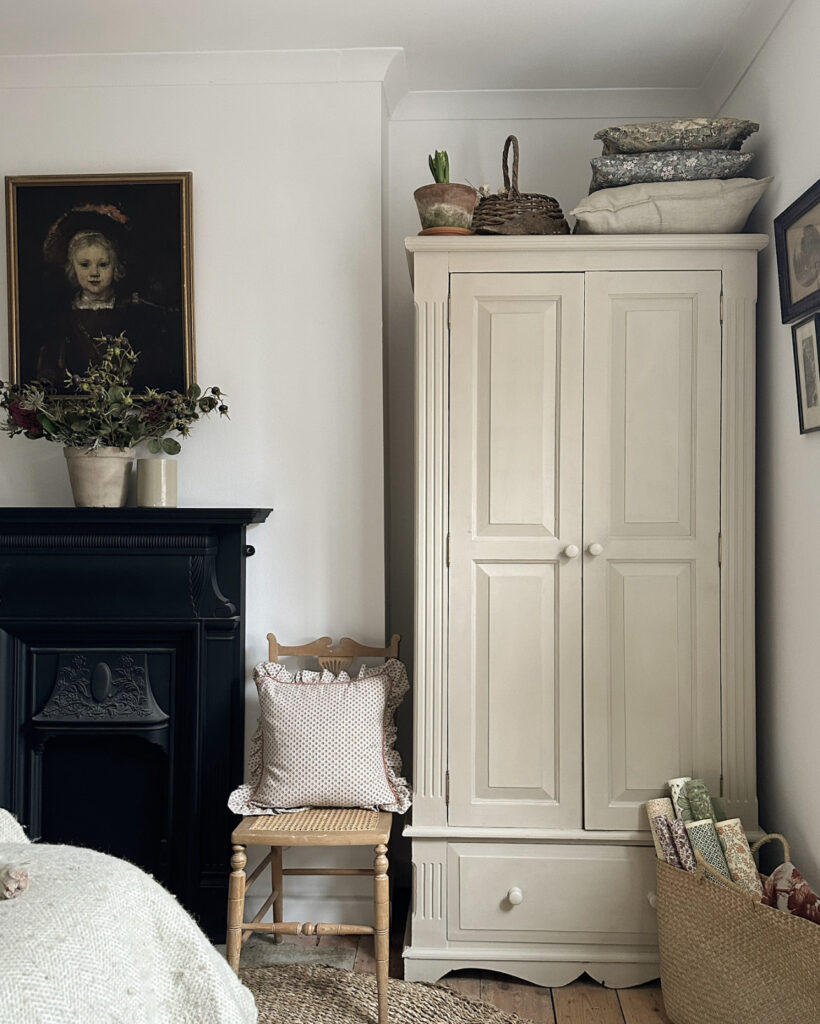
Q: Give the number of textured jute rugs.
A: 1